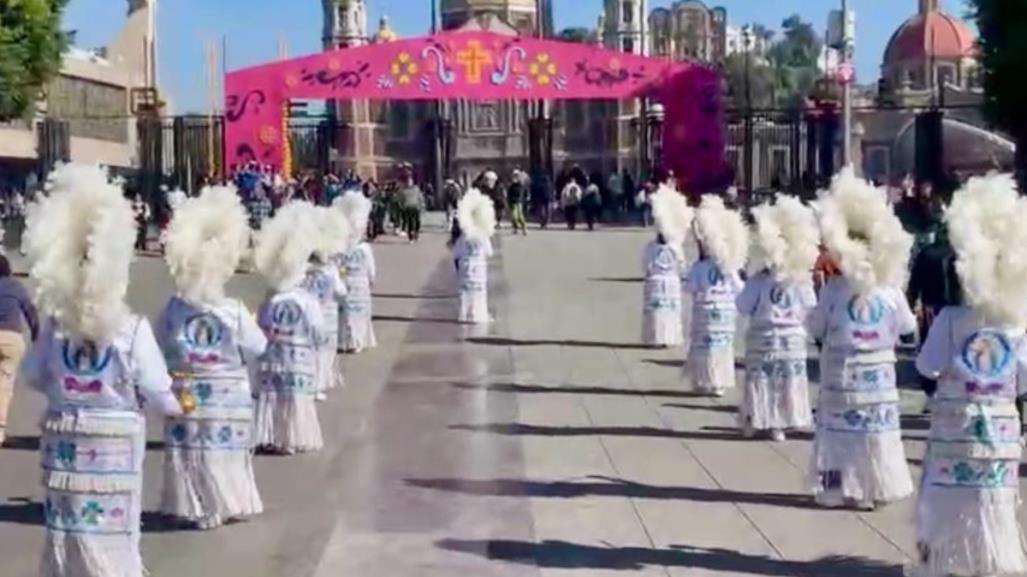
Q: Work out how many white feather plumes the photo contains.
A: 11